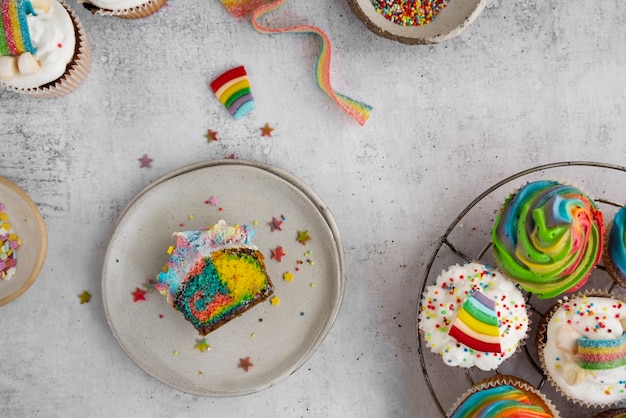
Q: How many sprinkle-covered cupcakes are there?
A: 2